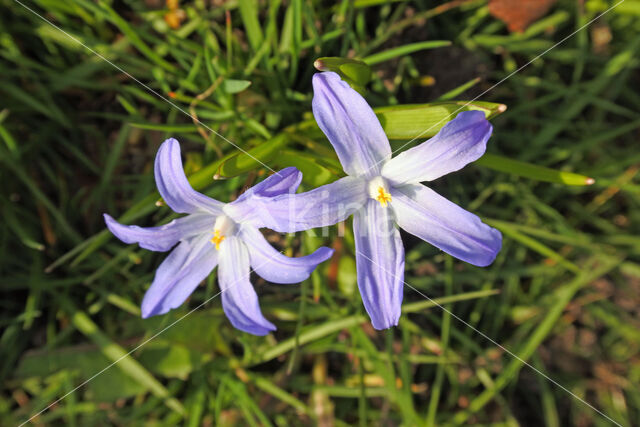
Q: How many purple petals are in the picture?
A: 11